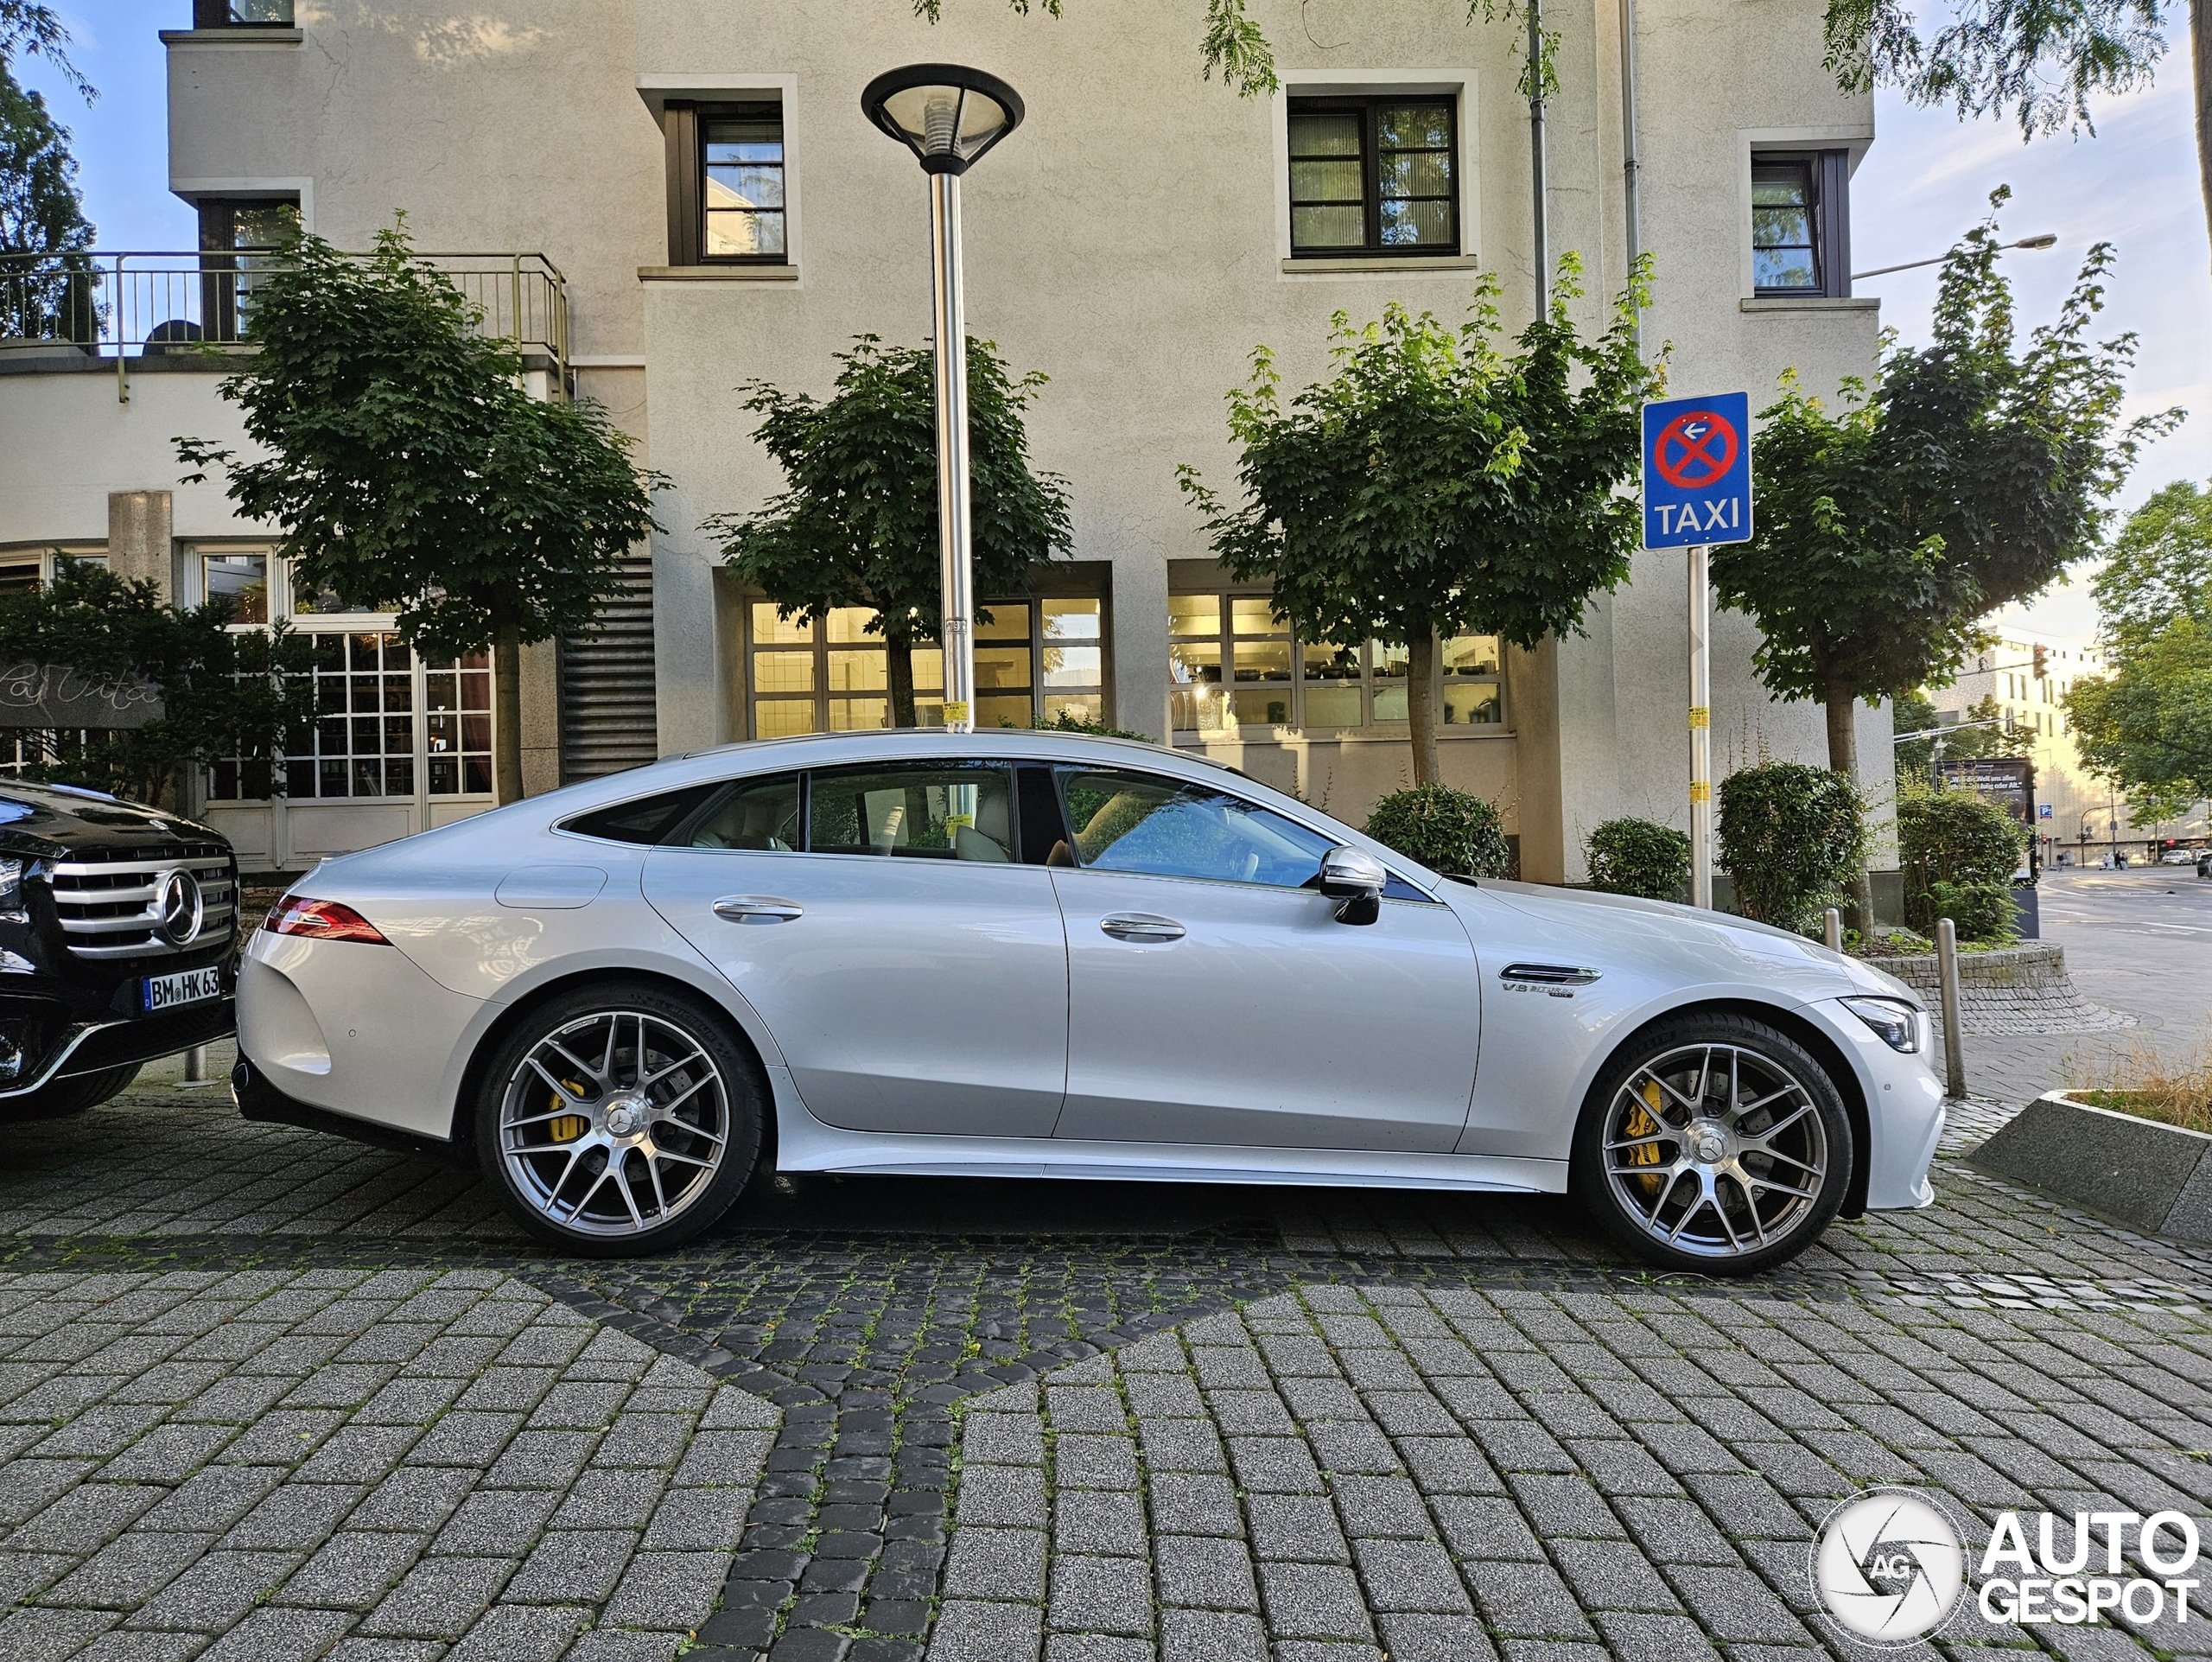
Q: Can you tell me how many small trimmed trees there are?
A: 4